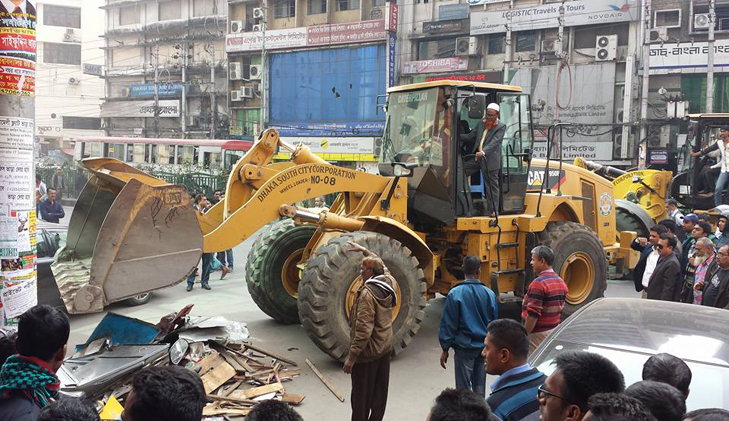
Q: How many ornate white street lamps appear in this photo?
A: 0